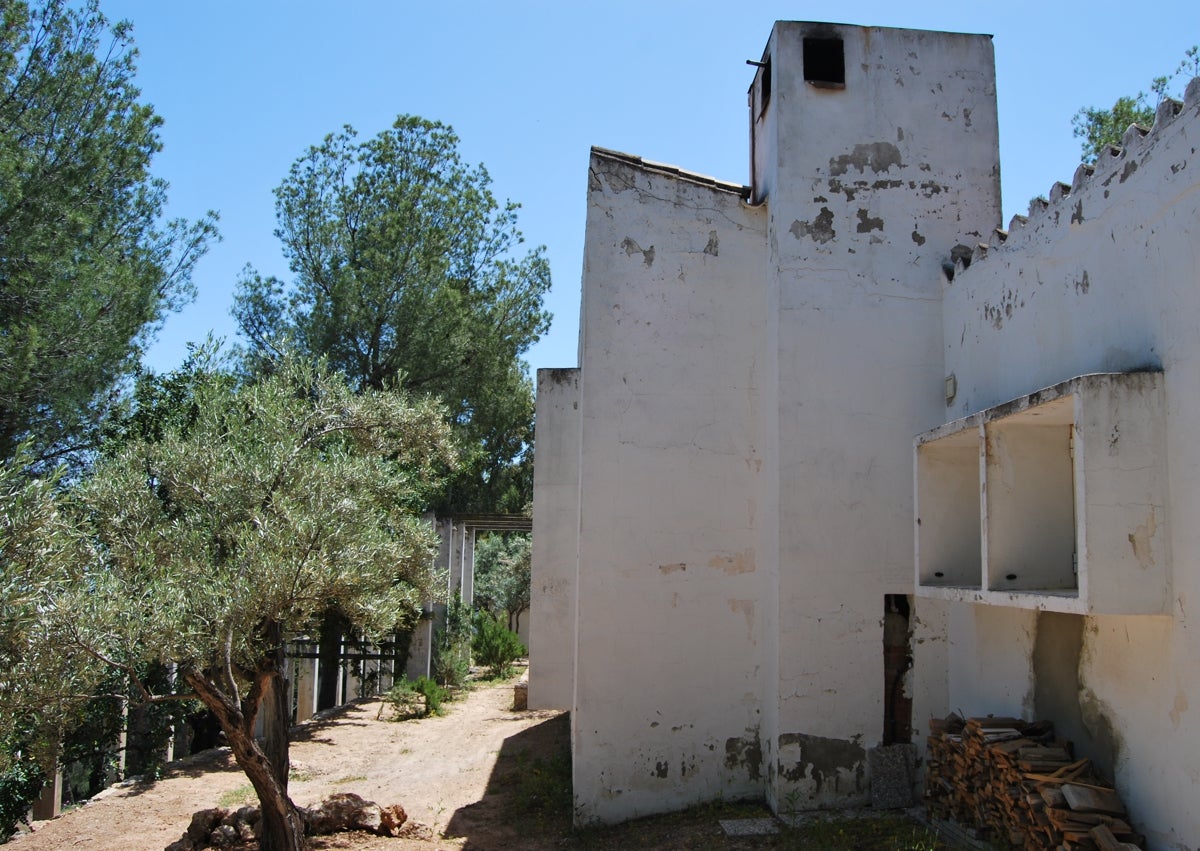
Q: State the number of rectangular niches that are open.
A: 2